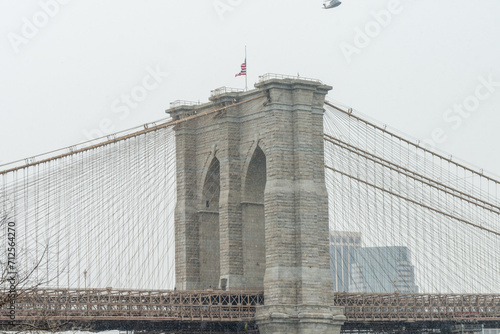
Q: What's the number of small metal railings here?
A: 3